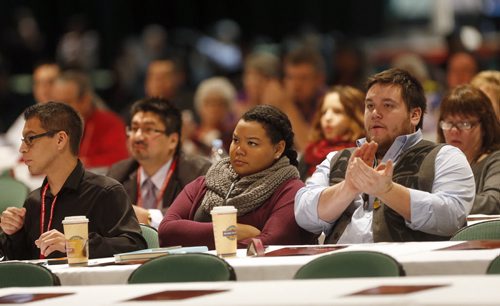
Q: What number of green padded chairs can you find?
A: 7